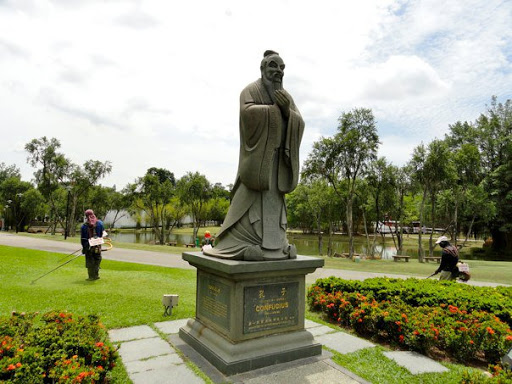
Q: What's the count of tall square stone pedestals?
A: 1